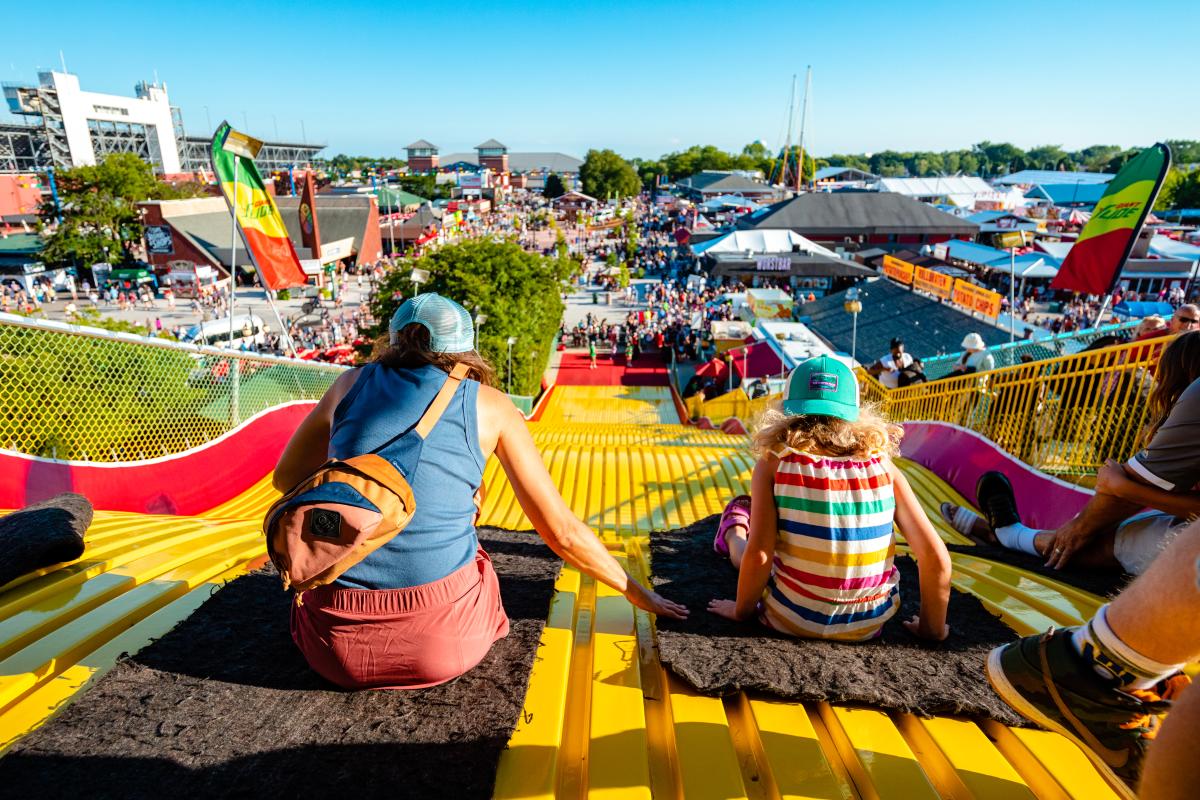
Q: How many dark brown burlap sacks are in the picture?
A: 4